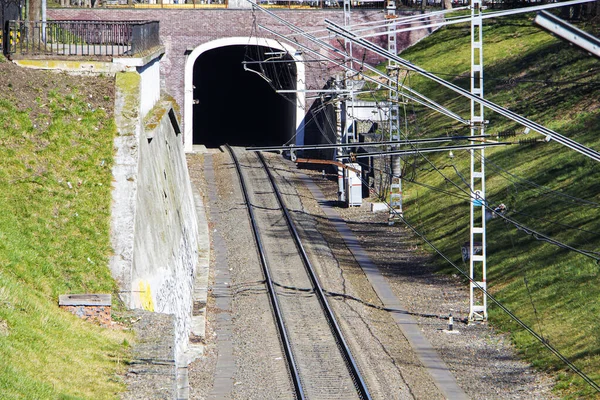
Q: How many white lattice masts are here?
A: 3